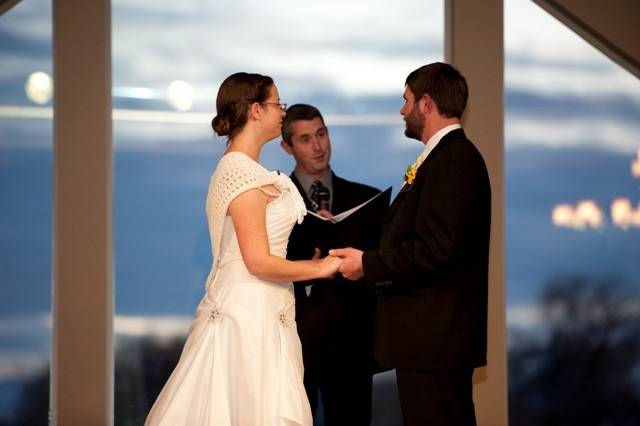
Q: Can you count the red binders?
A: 0